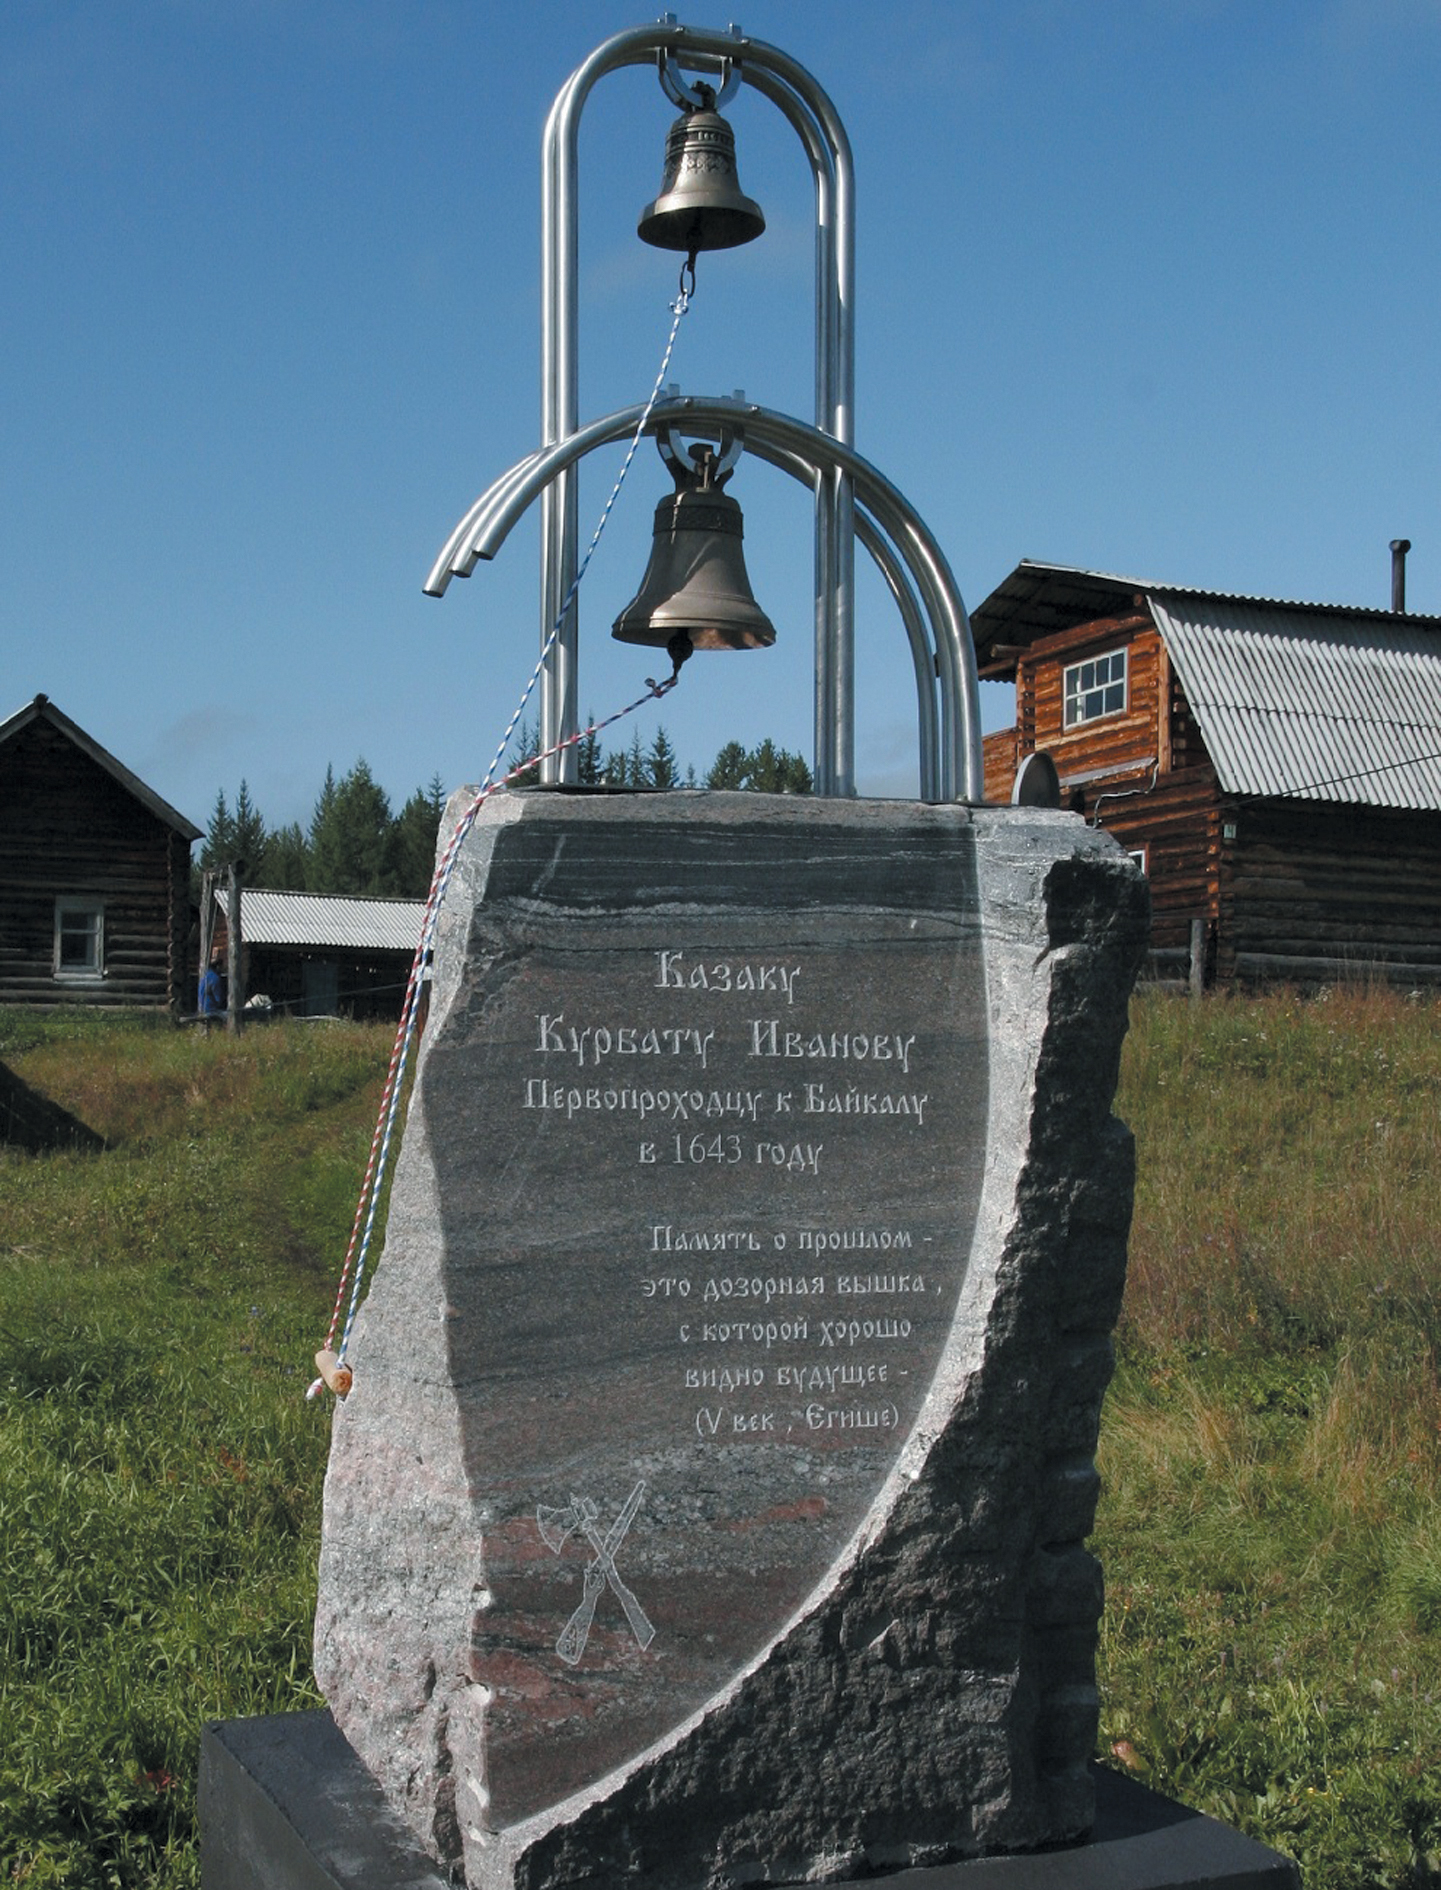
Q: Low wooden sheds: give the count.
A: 1